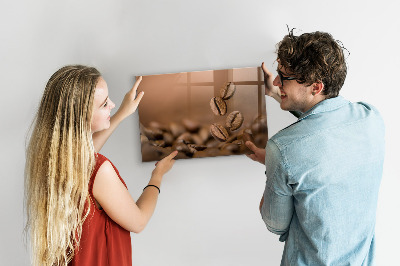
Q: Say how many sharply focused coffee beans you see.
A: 4